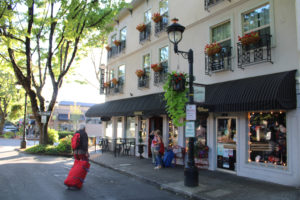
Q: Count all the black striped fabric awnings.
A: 2